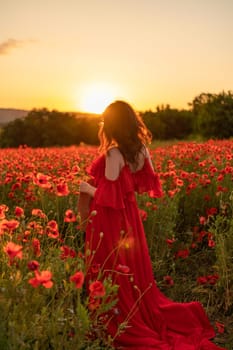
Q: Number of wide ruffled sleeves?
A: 2